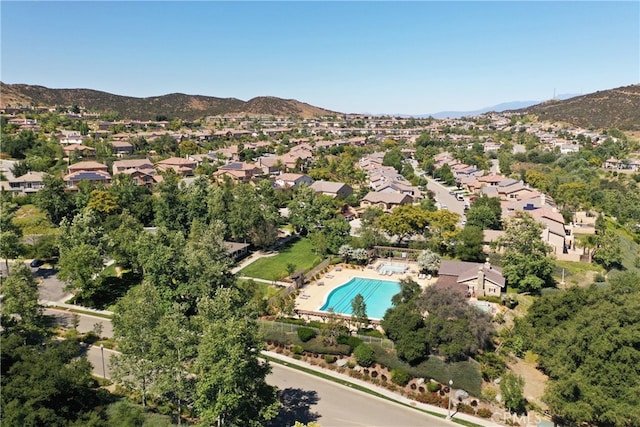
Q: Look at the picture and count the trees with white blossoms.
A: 3